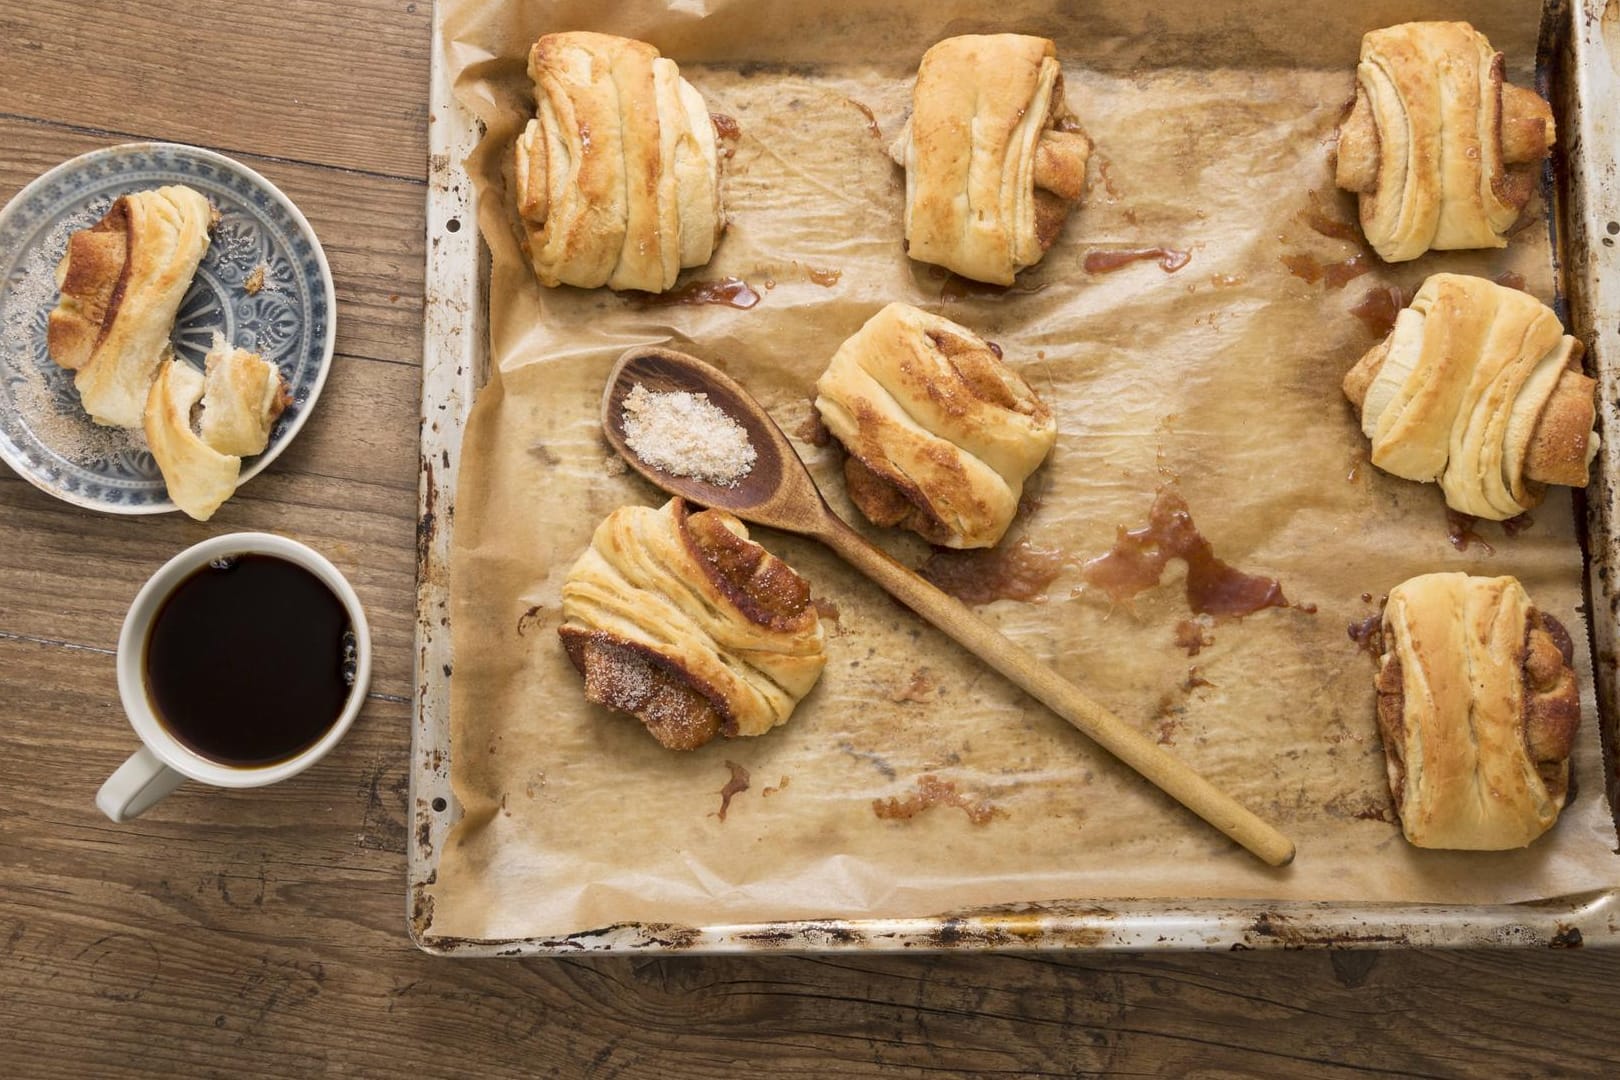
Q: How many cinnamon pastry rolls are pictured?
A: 8